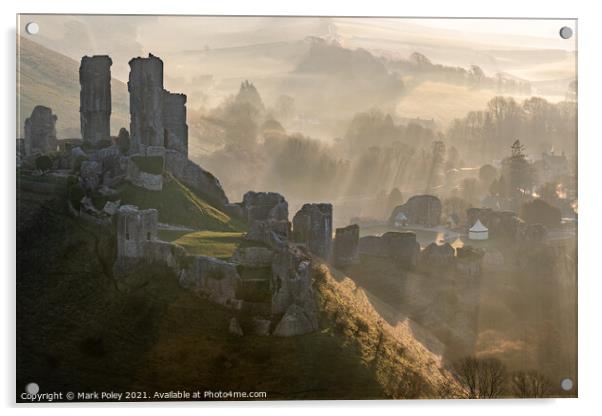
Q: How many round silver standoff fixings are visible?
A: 4